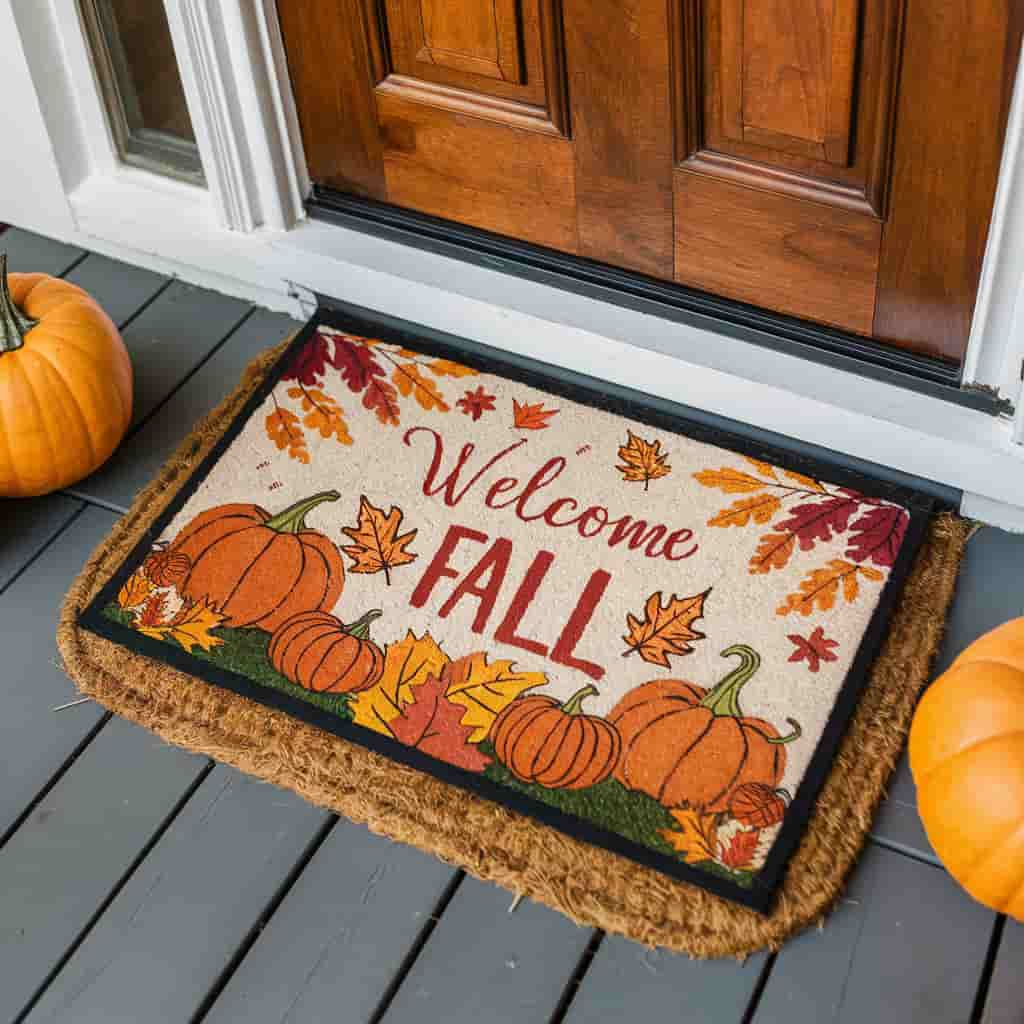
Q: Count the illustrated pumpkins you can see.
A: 6